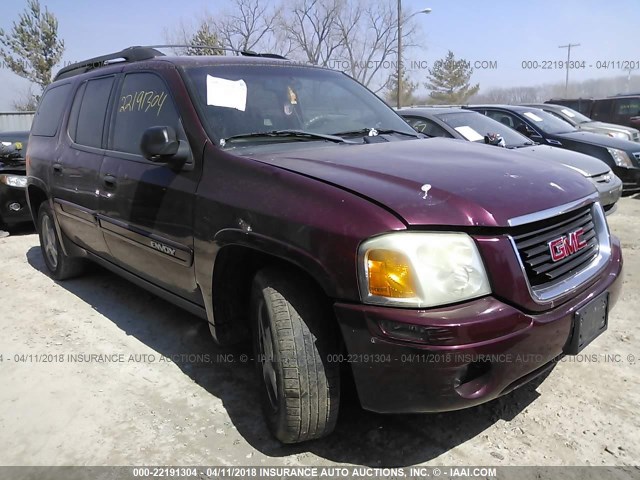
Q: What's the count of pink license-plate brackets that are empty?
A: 0